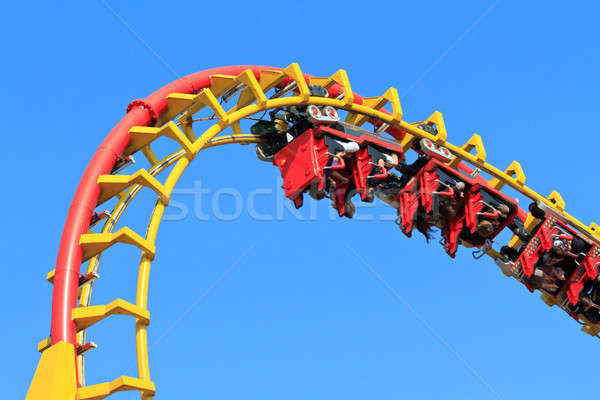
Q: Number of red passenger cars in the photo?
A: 3